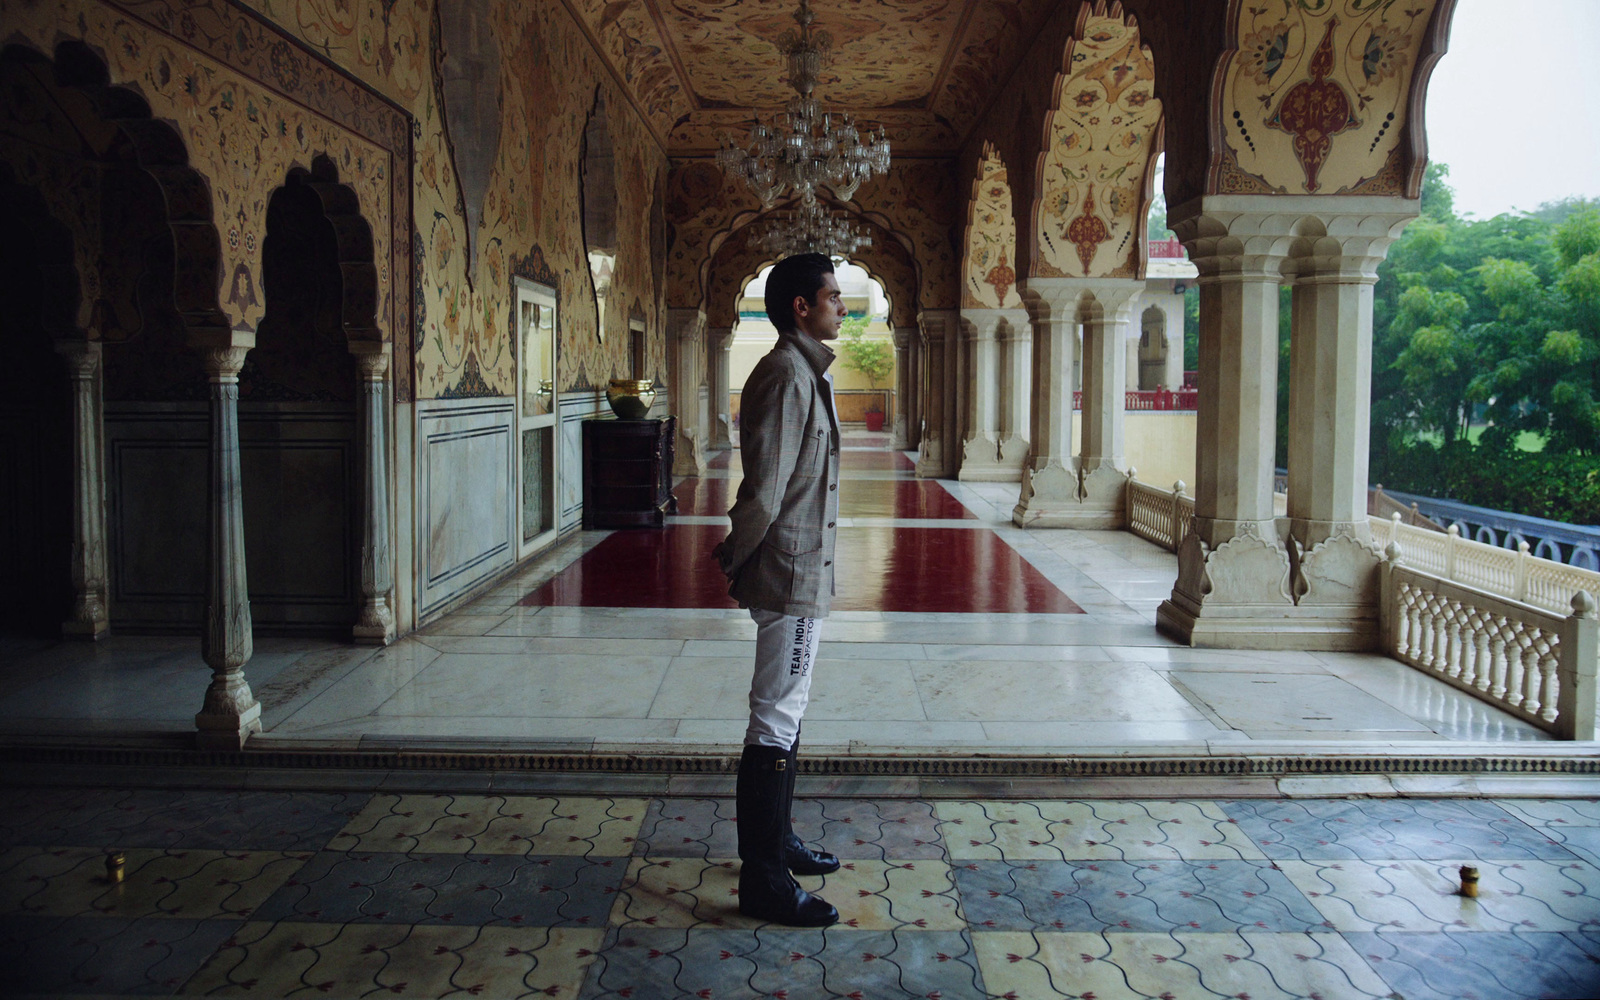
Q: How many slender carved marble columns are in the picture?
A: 3